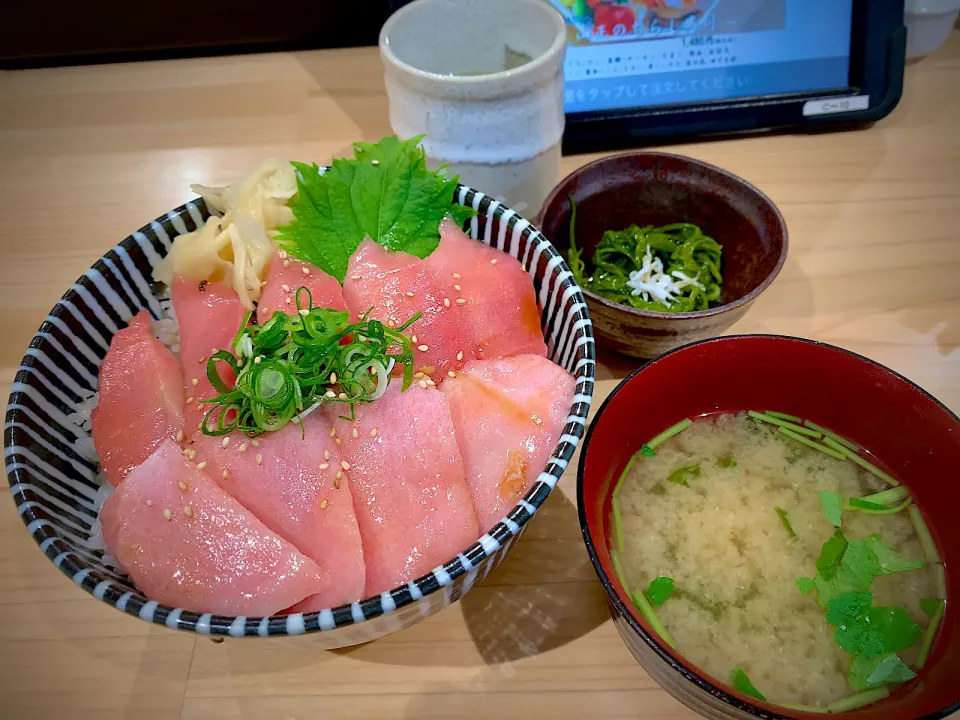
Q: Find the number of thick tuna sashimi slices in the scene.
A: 8